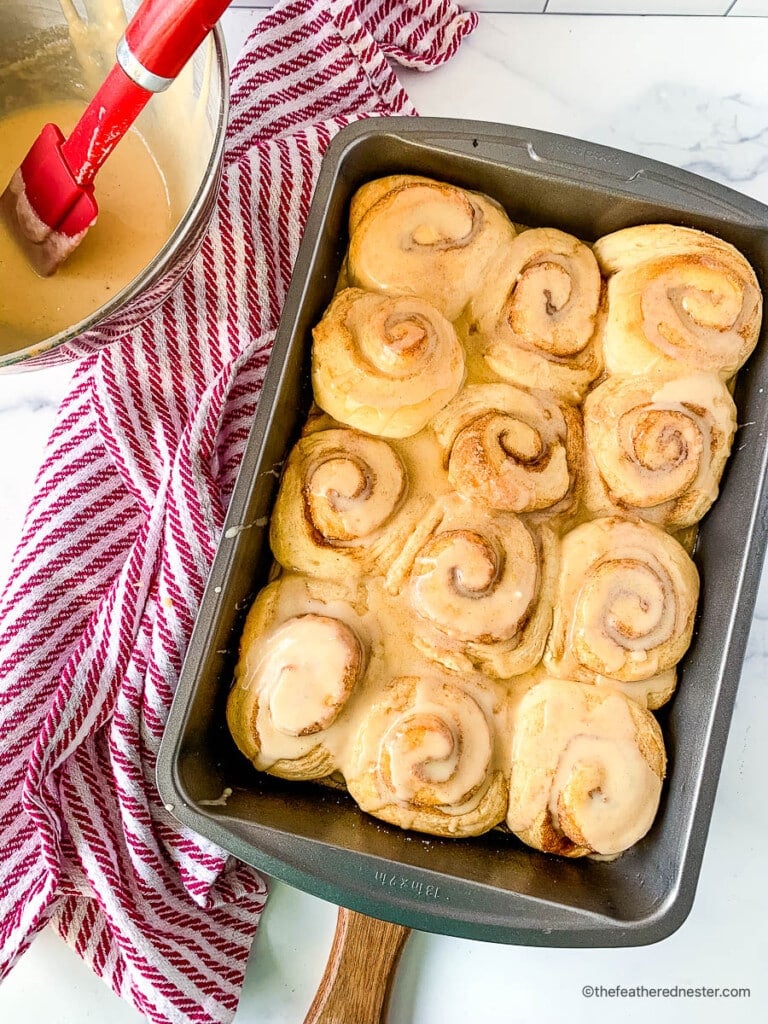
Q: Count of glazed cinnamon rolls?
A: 12